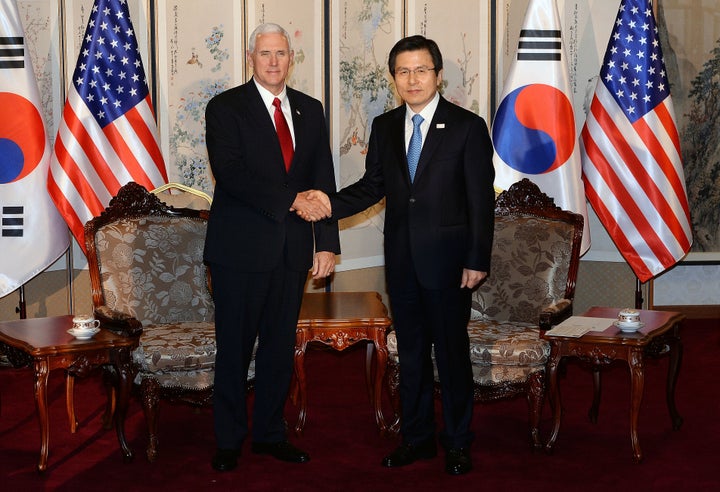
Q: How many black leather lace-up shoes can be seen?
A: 4